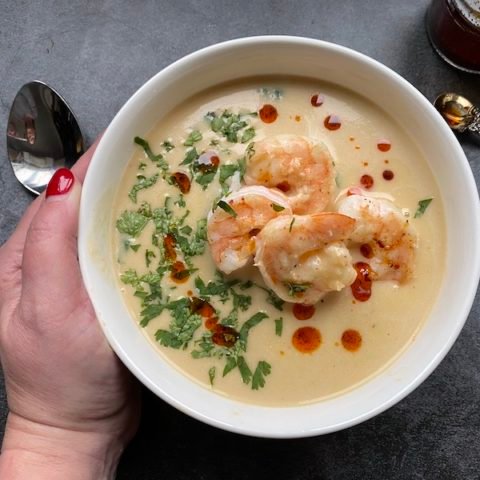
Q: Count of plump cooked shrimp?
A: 4